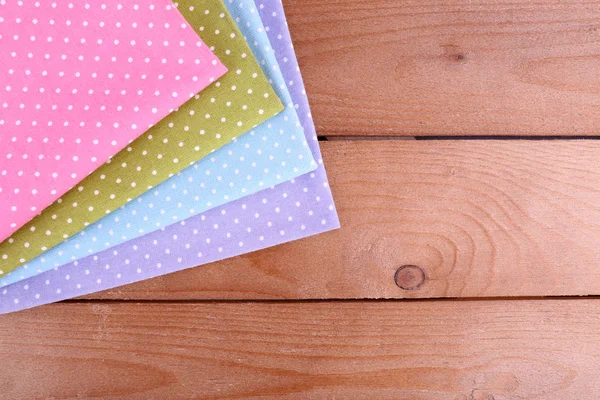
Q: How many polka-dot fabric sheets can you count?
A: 4